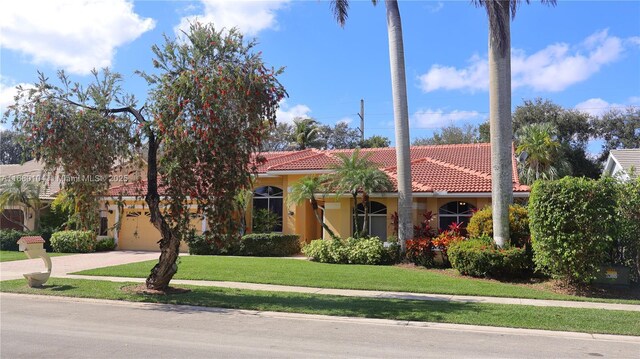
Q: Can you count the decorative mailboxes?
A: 1